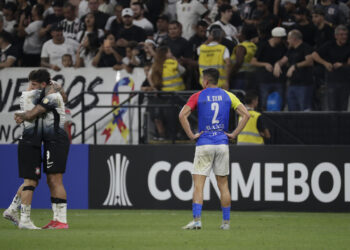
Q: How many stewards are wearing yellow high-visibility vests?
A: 4